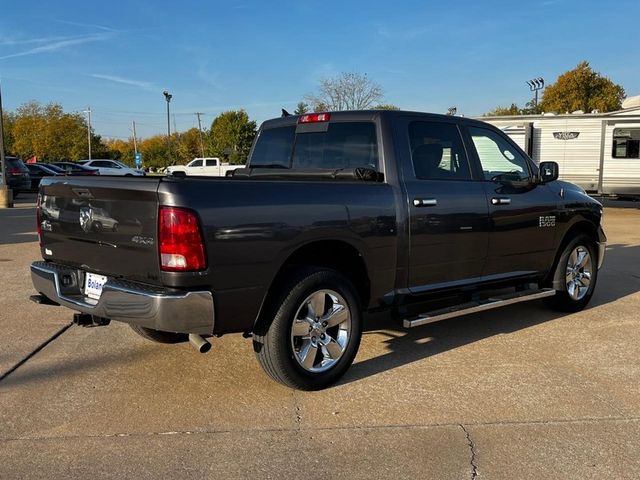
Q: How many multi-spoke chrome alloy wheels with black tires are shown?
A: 2